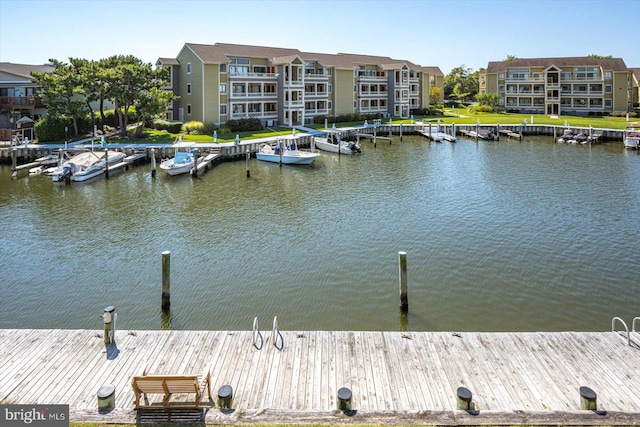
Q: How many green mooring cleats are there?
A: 5